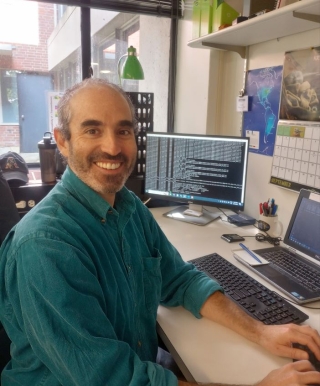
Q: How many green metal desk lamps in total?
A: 1